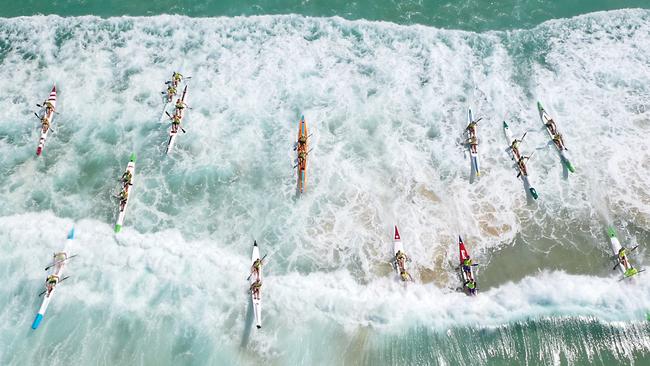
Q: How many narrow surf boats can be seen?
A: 13